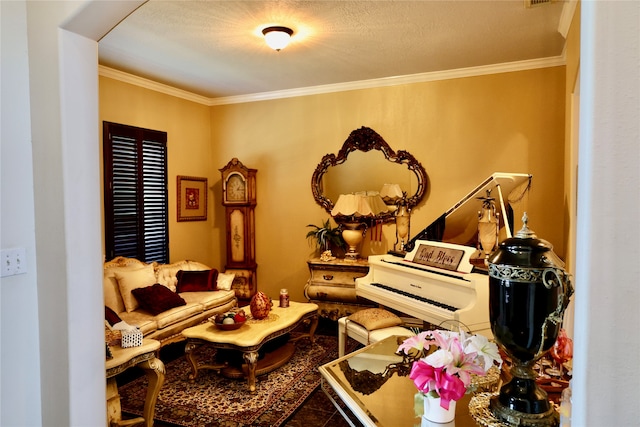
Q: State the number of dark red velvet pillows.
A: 3